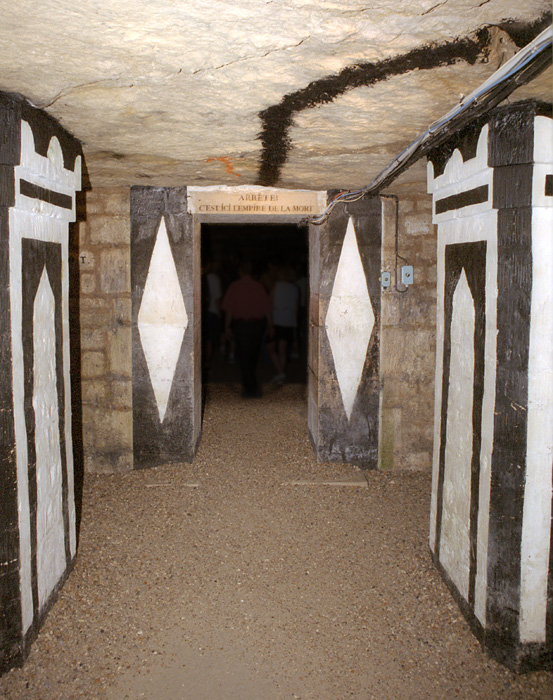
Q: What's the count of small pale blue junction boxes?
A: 2